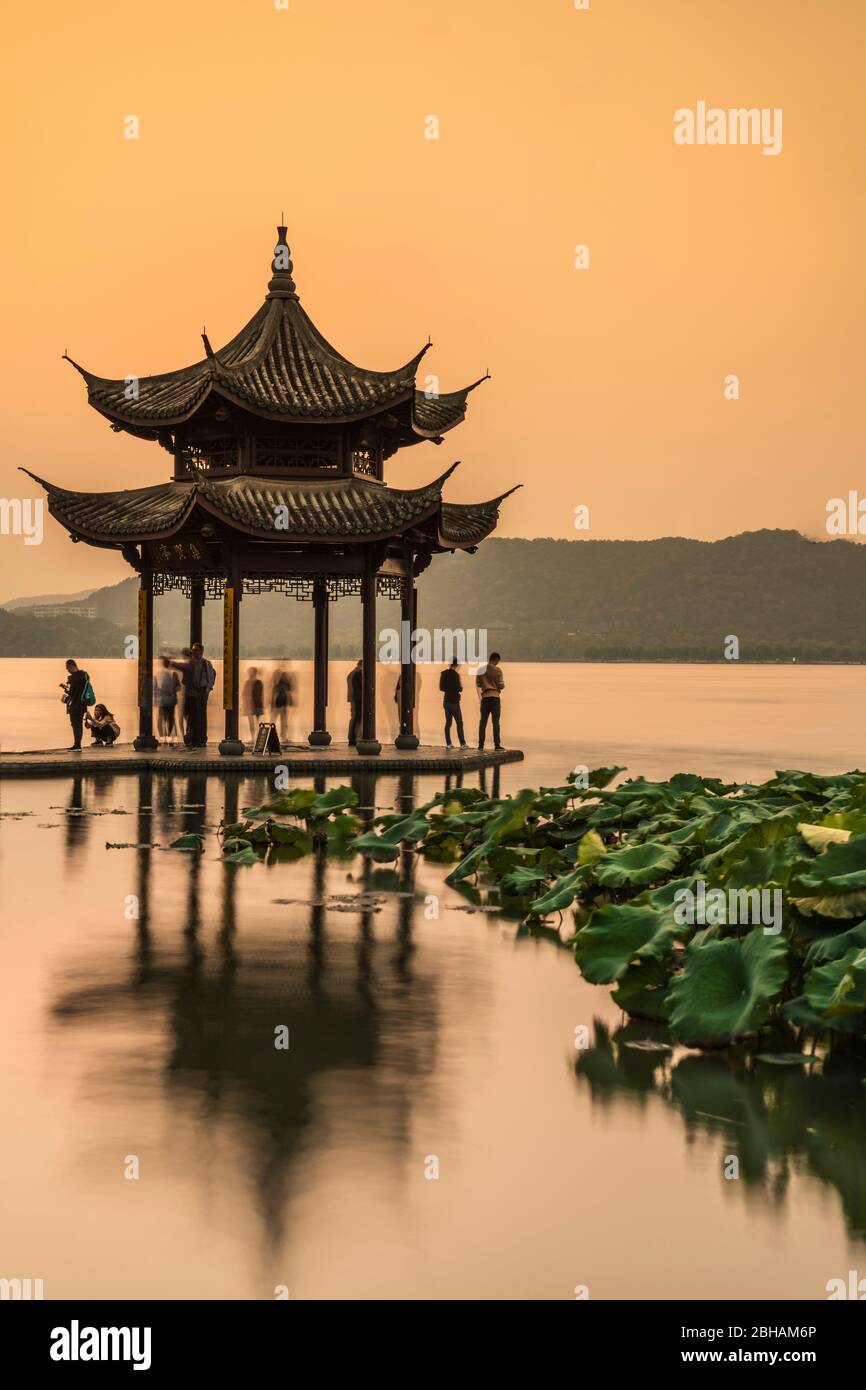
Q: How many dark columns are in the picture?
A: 6